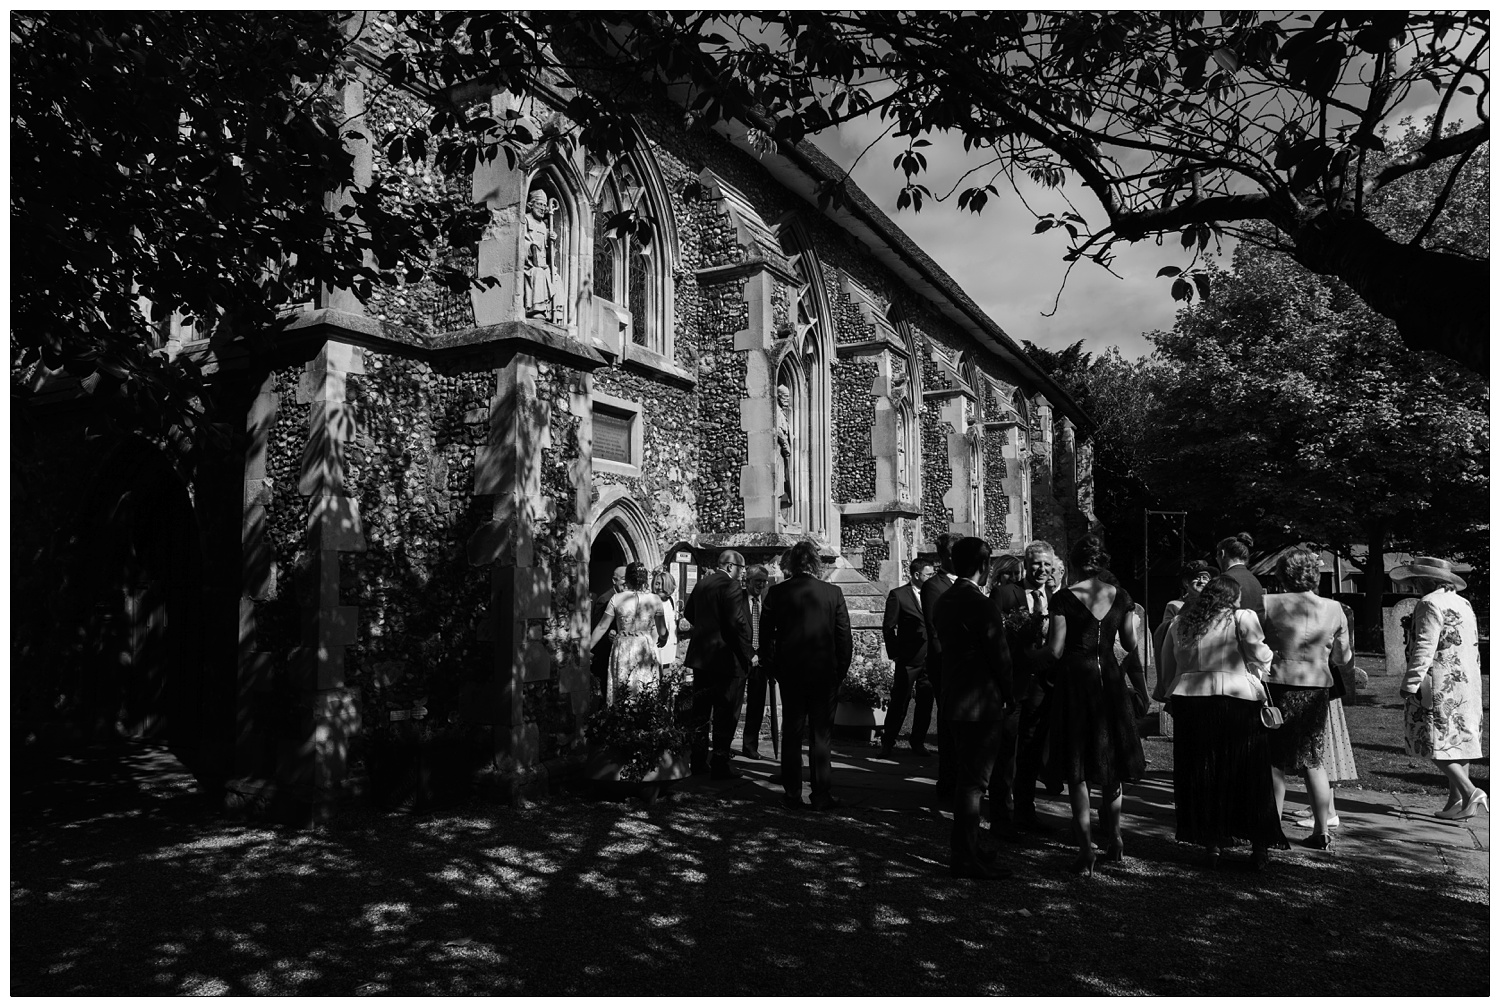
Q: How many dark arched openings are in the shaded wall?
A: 1